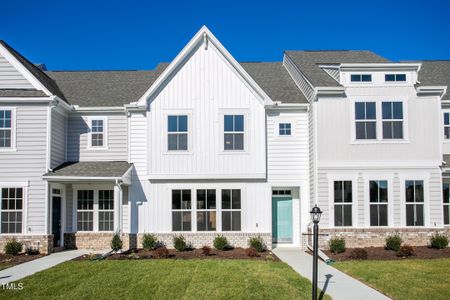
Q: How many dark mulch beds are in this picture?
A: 3